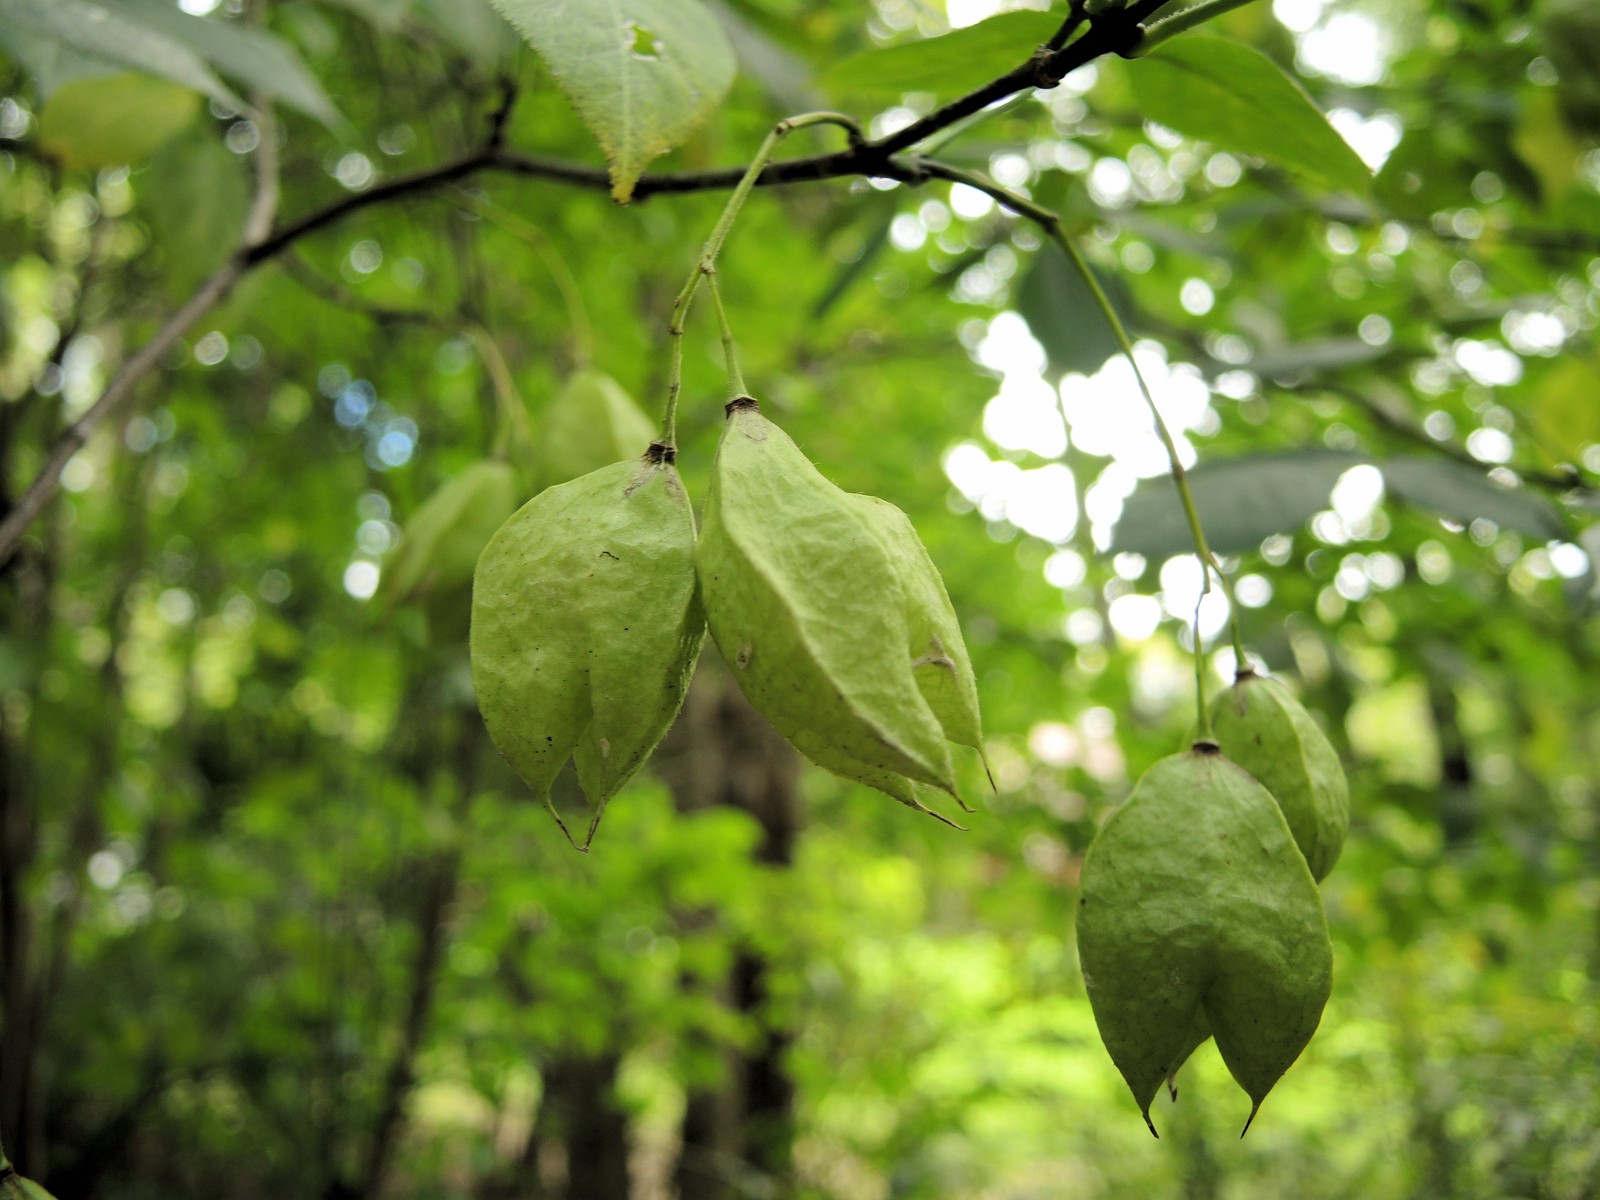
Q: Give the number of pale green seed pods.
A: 6